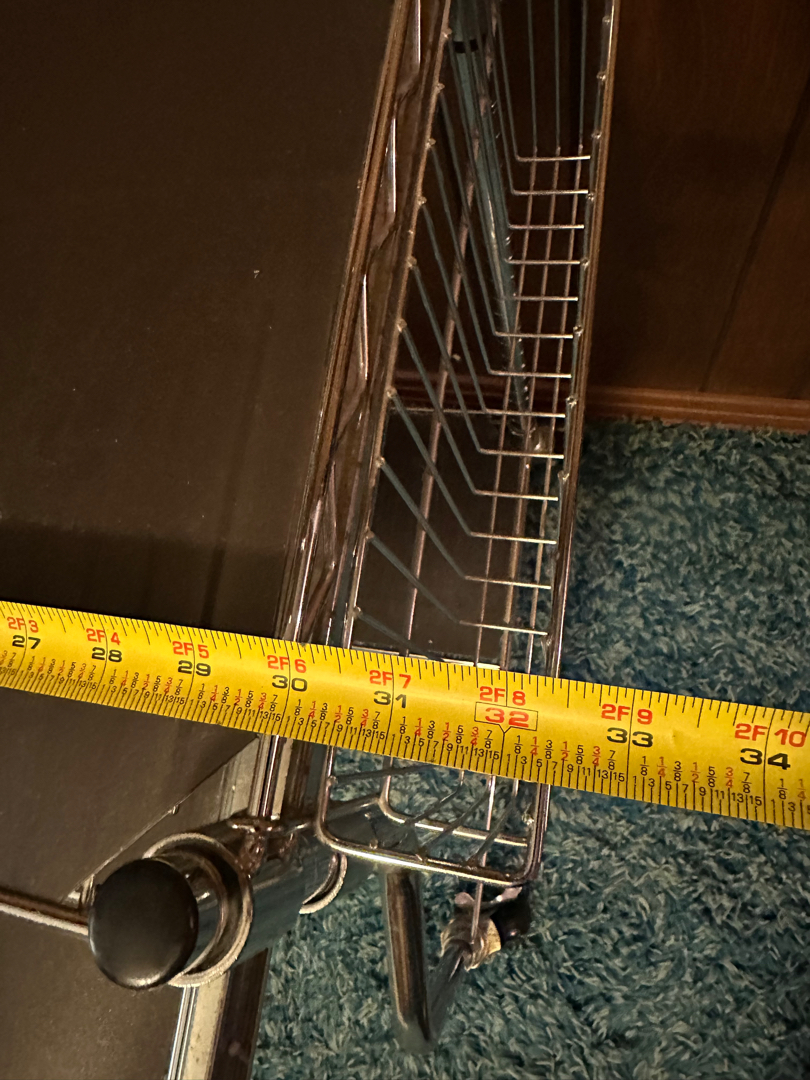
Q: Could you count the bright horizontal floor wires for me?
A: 13